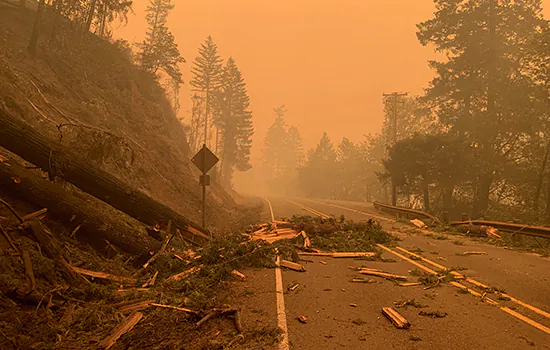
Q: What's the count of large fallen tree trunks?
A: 2